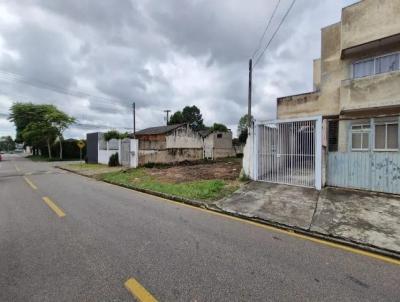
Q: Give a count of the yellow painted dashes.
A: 4